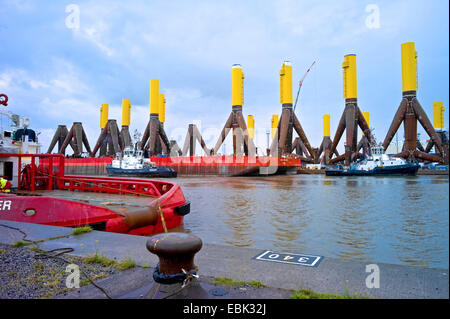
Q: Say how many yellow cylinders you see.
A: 13